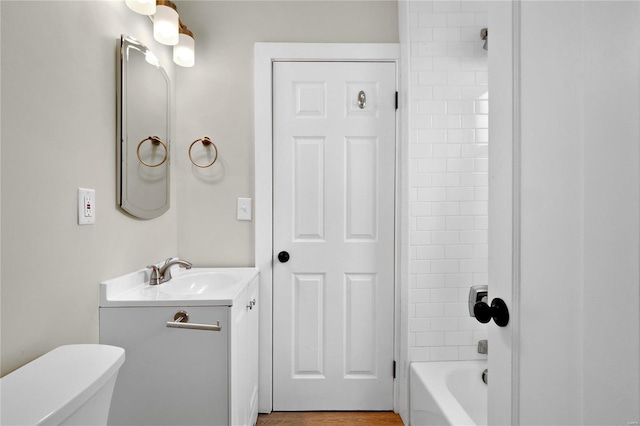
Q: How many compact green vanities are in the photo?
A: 0